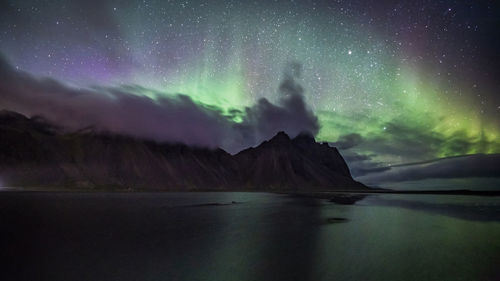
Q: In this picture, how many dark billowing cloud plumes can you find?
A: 1